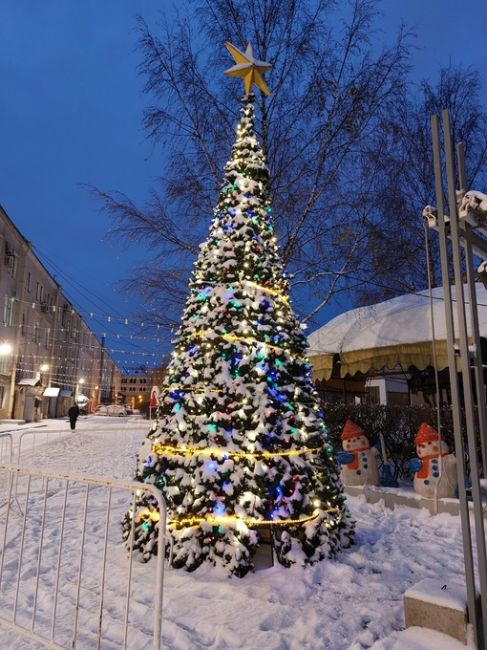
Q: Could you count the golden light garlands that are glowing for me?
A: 5